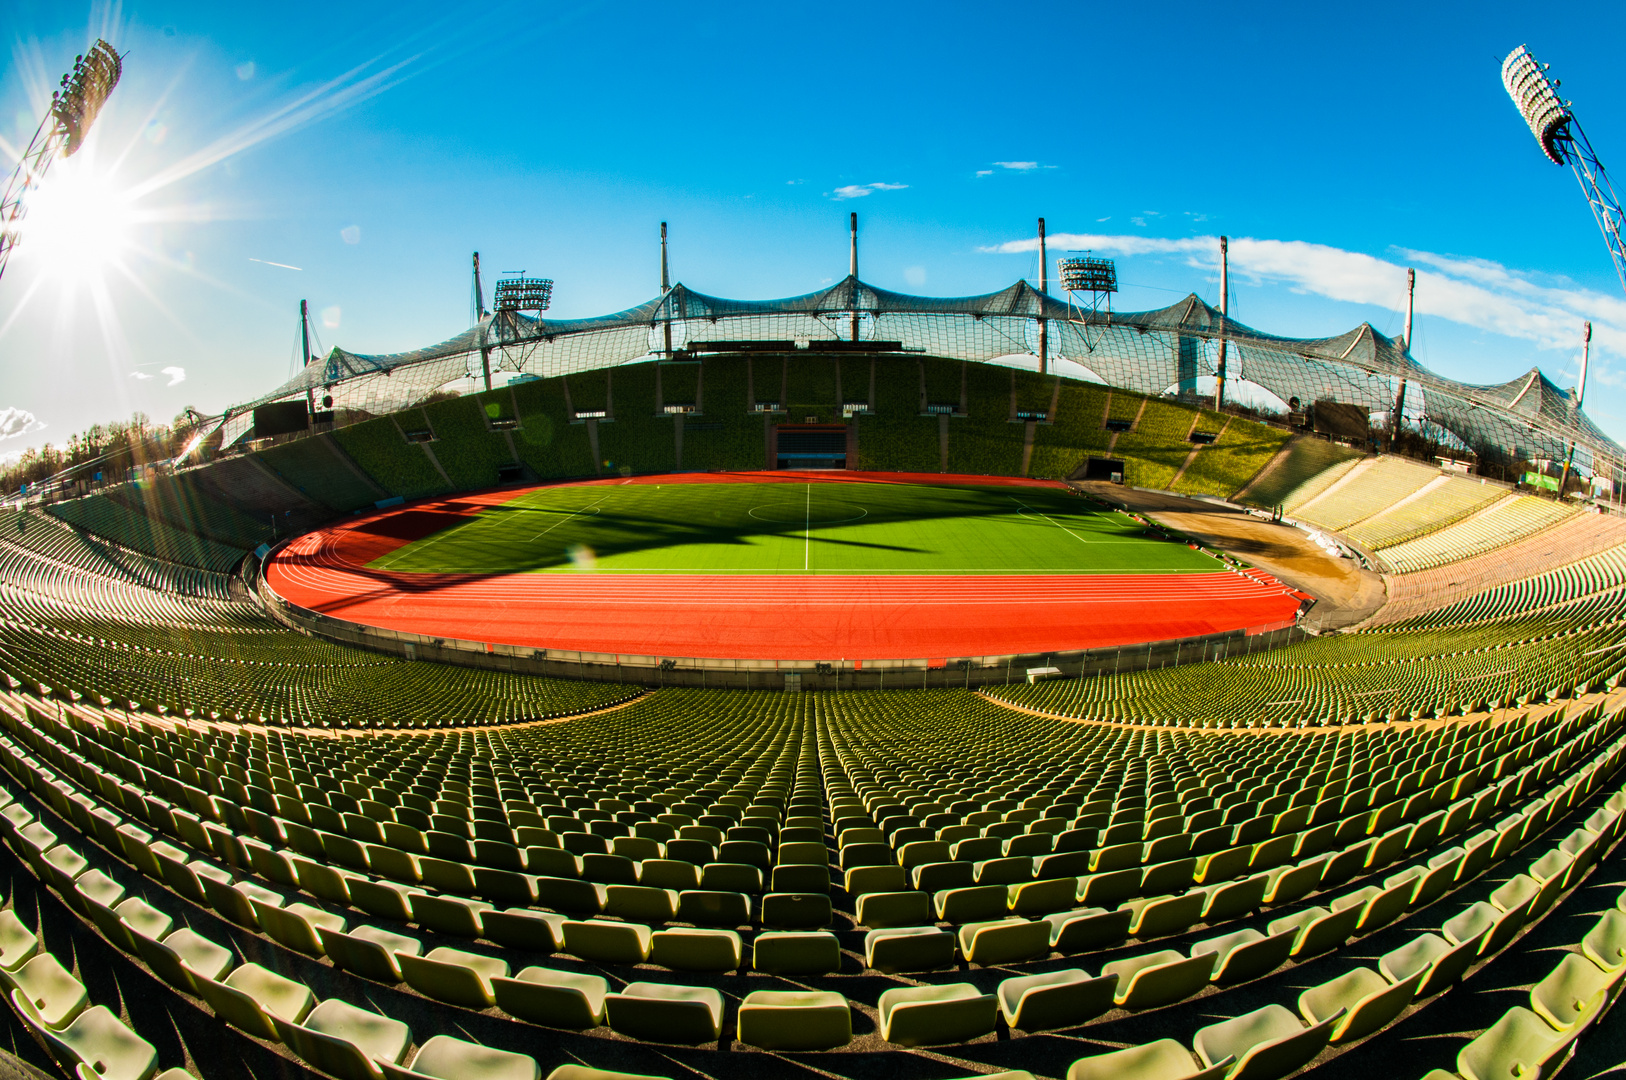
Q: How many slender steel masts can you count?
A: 8